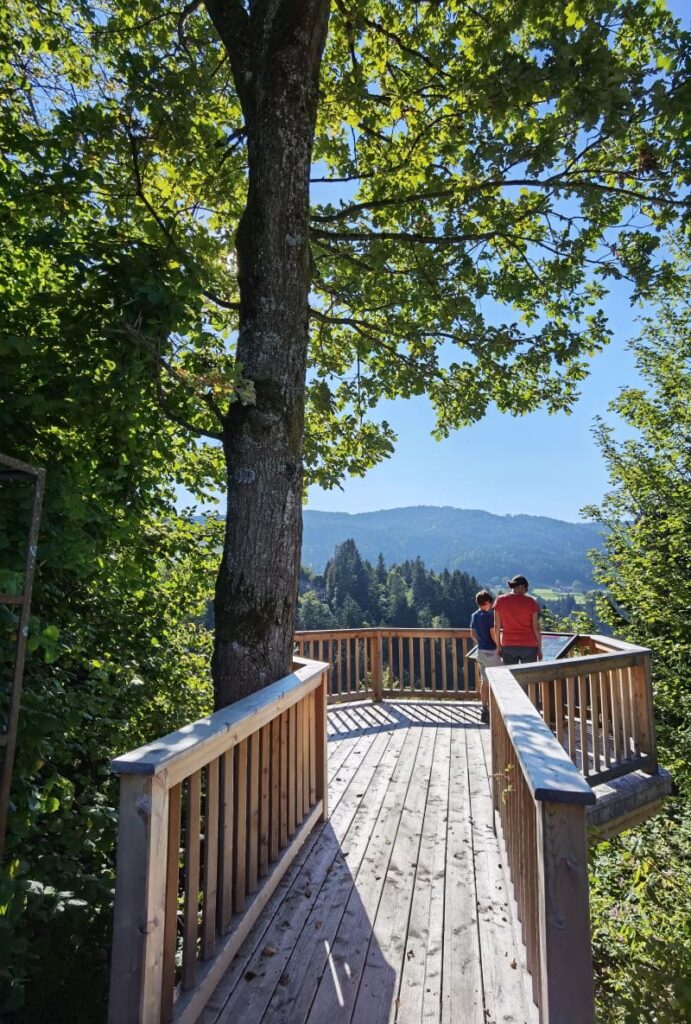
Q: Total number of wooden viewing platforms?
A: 1